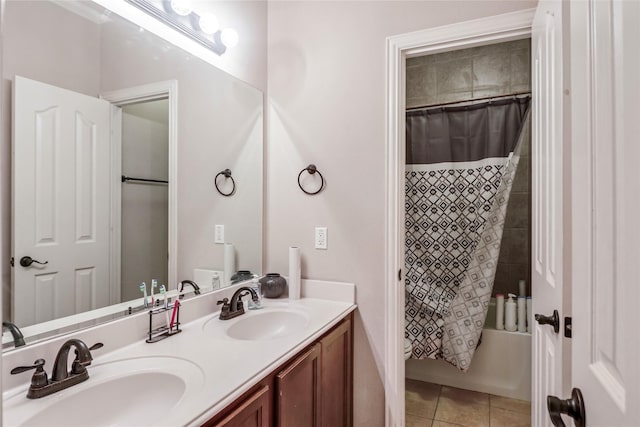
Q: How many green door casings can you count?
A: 0